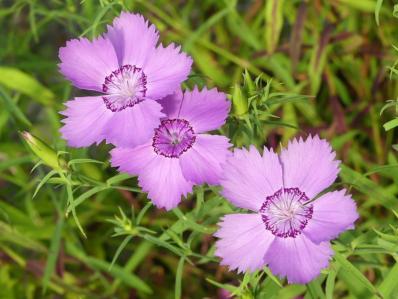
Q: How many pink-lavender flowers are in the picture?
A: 3